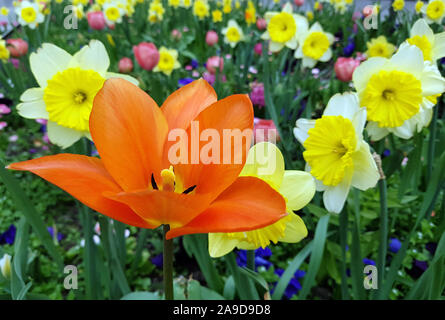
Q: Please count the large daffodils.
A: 4